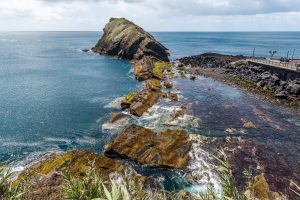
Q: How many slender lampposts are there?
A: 3